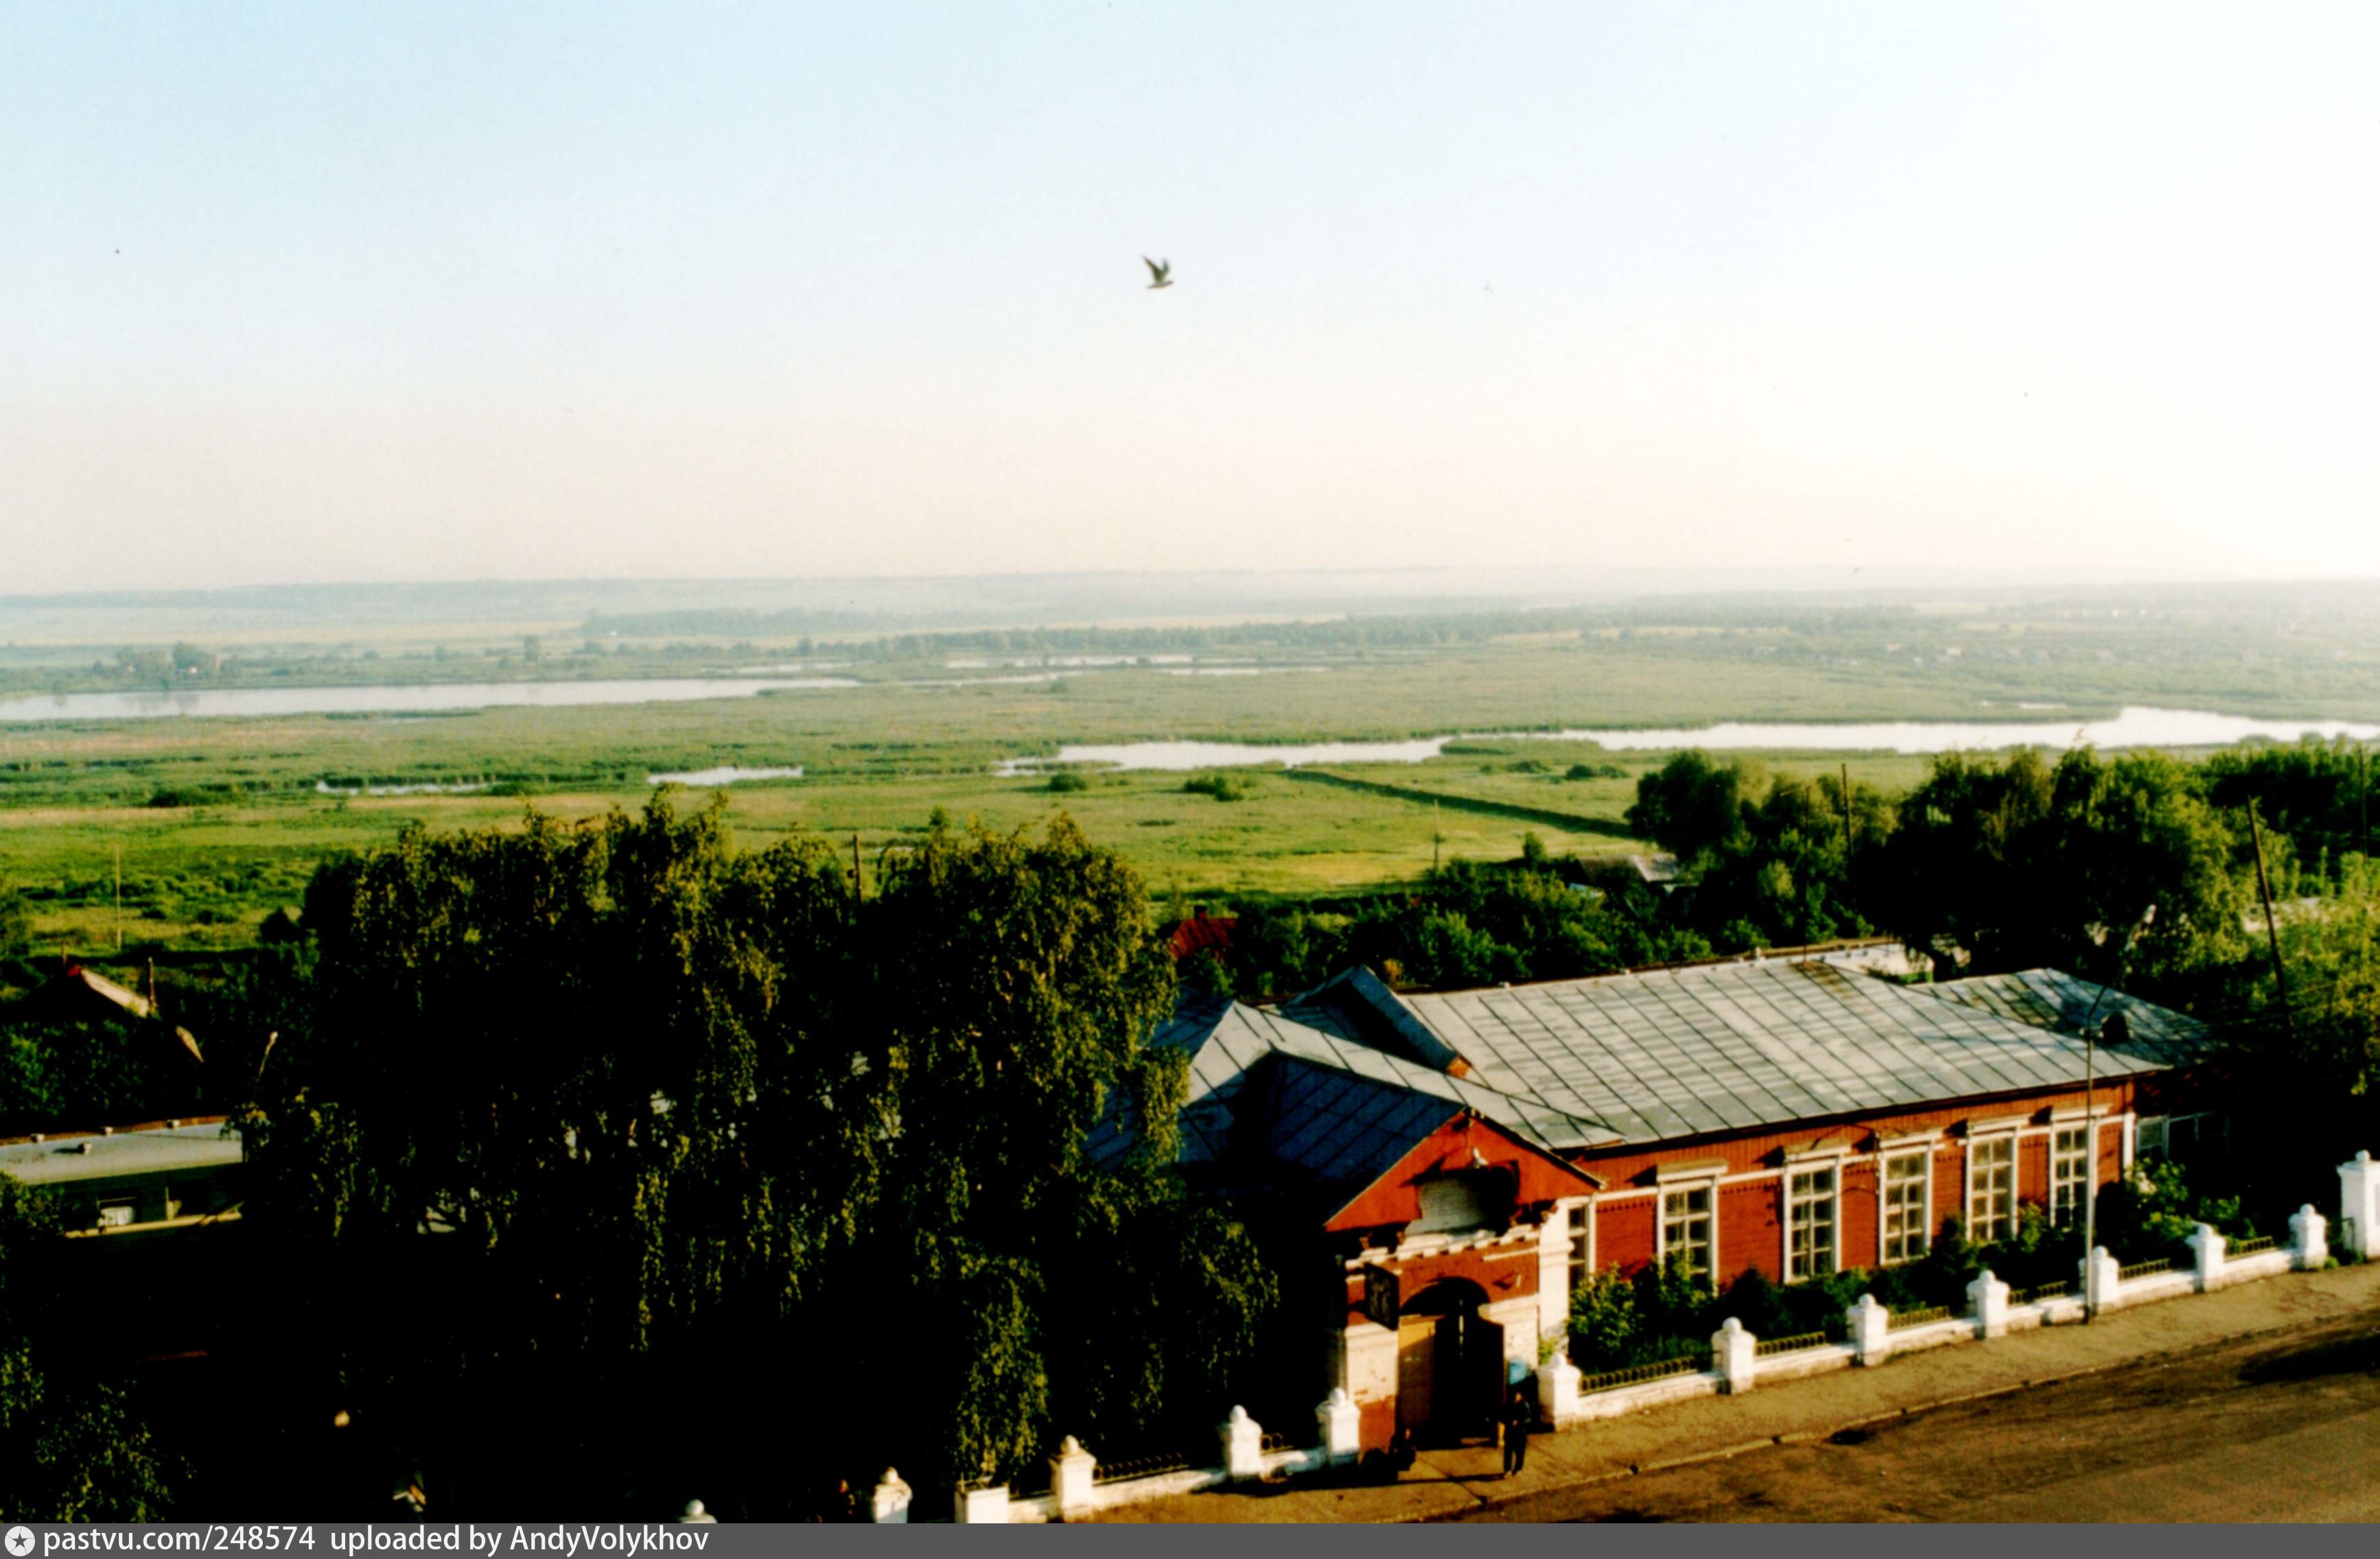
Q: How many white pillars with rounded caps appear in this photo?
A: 13